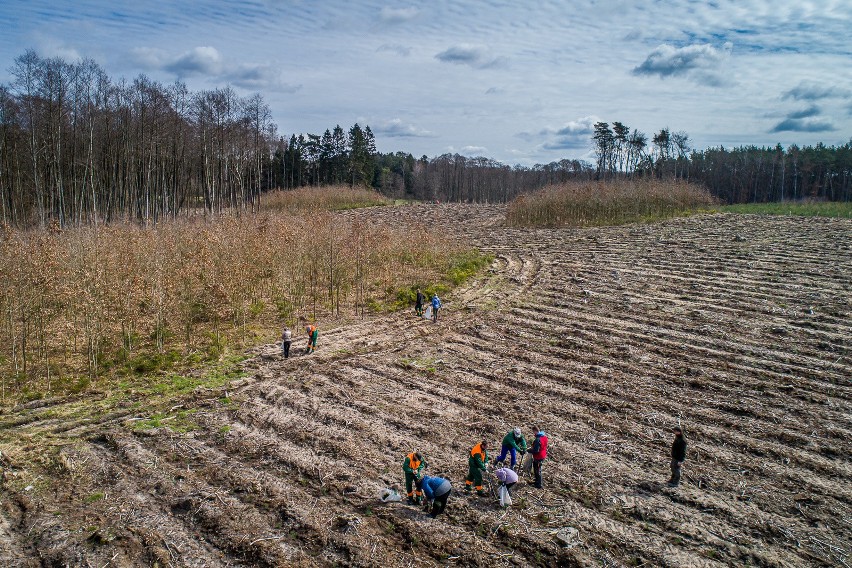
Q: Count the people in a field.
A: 11